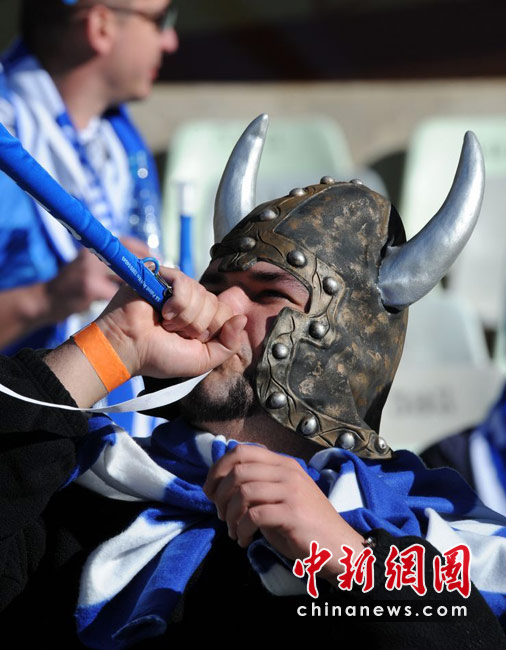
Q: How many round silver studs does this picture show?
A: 14